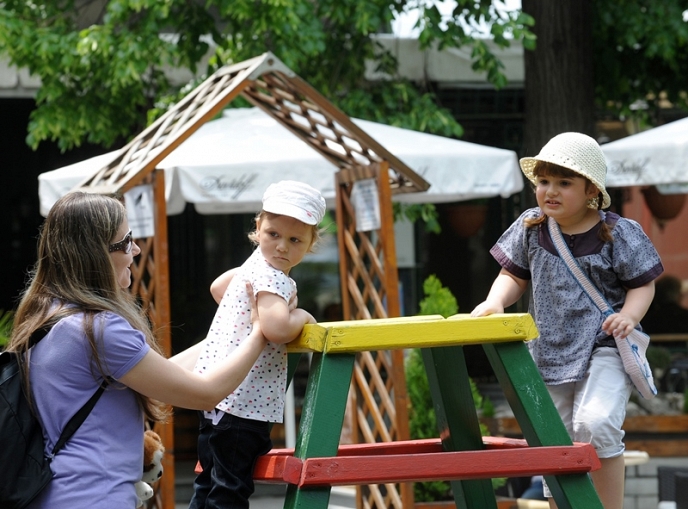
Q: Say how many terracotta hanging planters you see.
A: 2